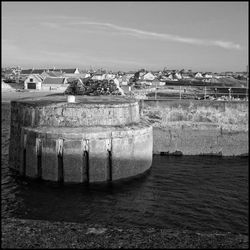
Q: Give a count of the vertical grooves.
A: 5